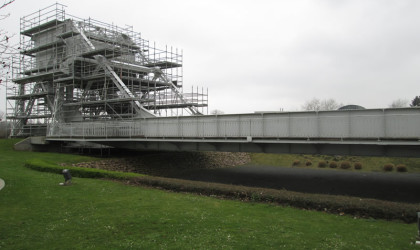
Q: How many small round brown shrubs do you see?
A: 8